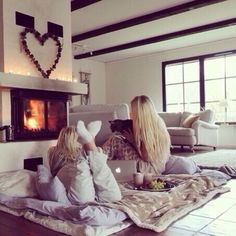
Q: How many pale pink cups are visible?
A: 2